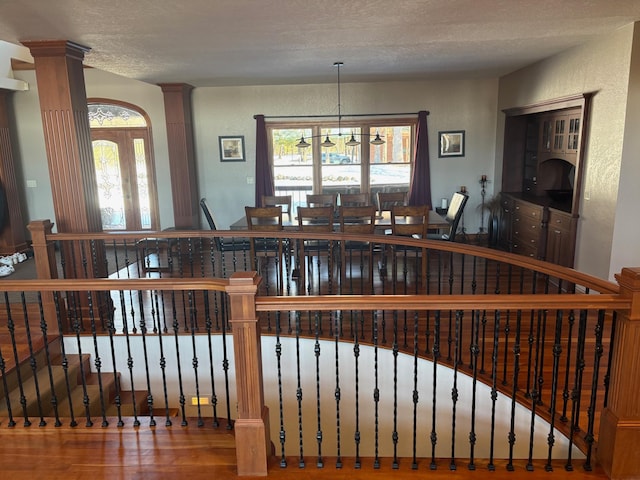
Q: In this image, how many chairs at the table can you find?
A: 10